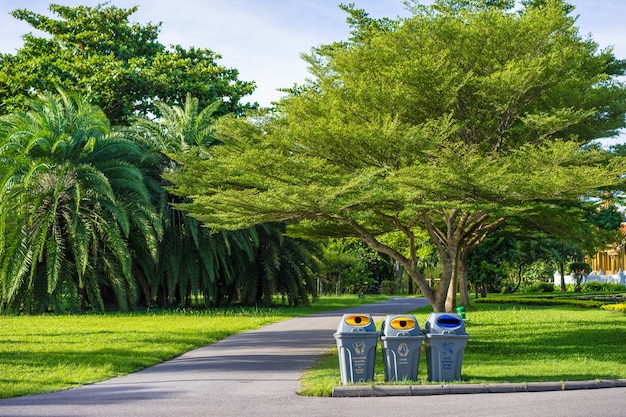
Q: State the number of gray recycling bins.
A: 3